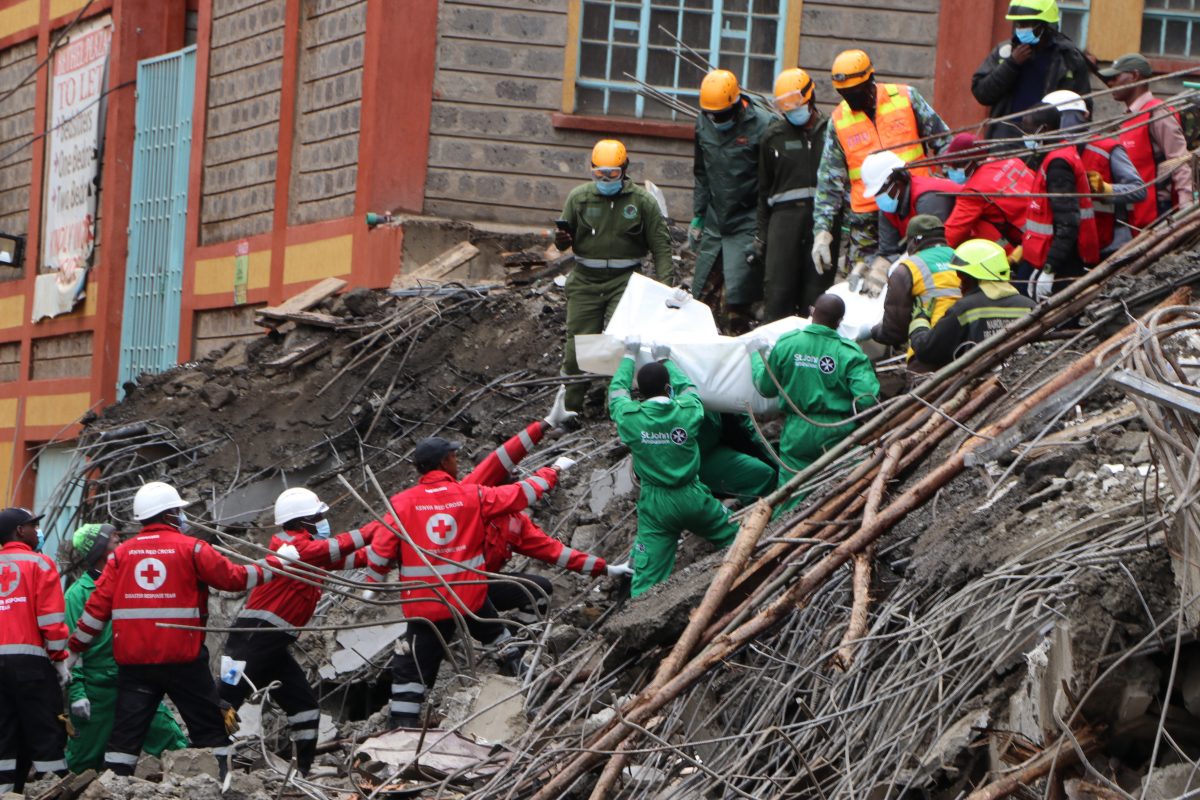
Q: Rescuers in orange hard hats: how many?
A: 4